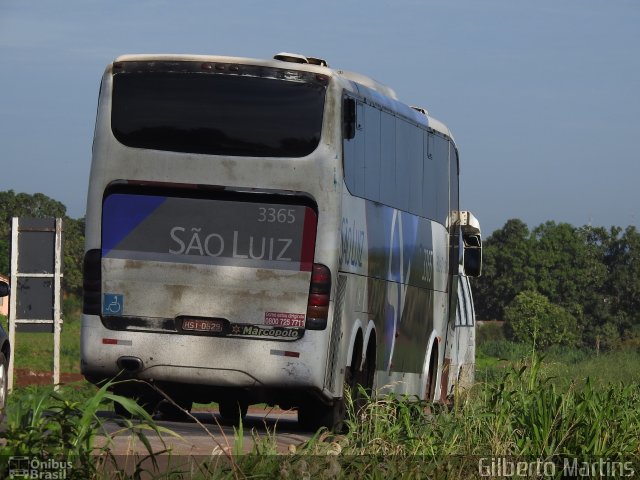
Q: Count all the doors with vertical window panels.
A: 1